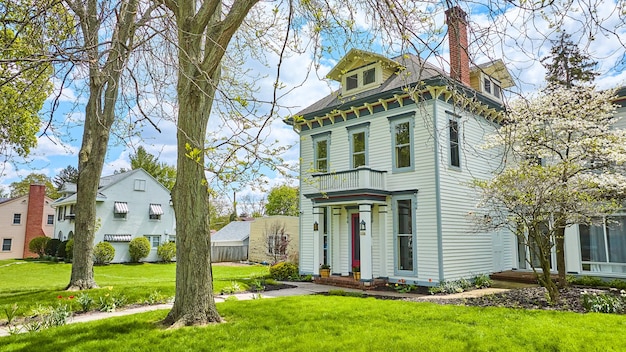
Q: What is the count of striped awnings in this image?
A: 3